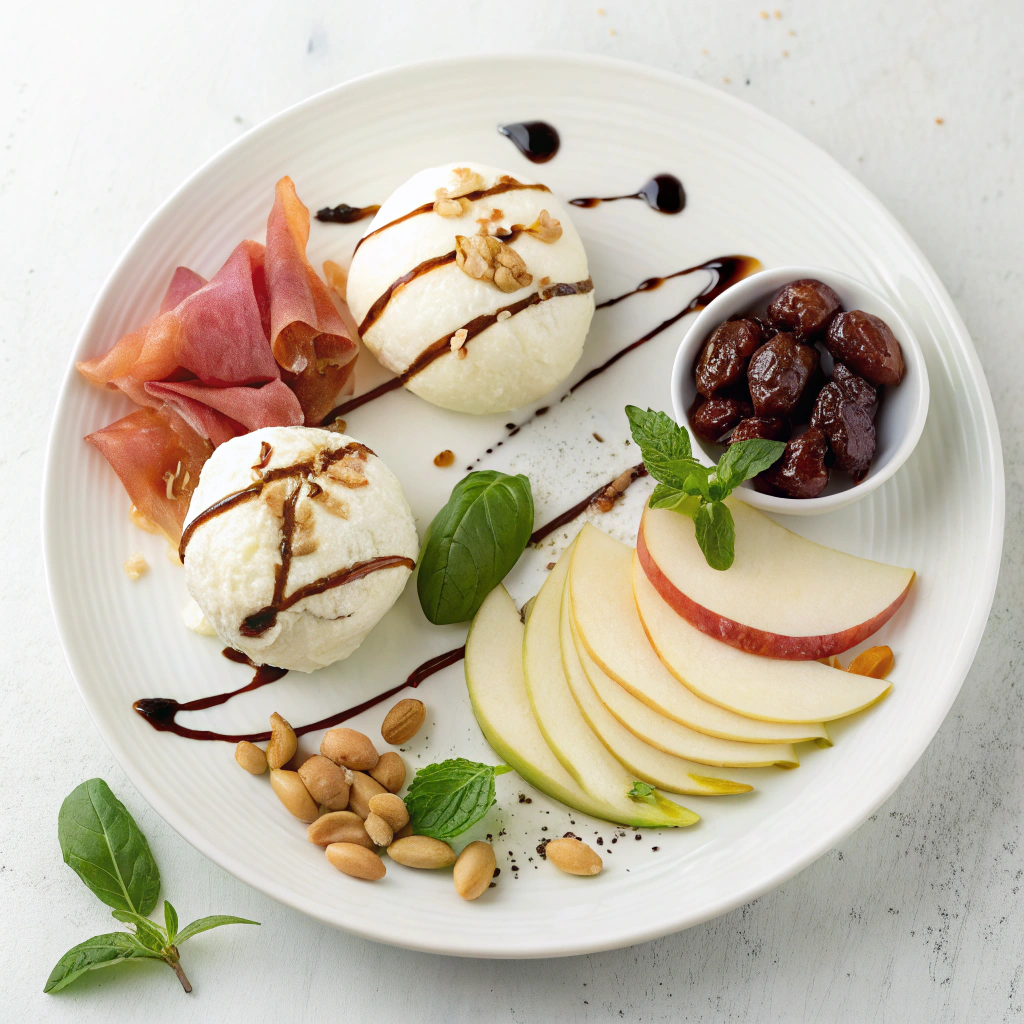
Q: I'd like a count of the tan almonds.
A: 15